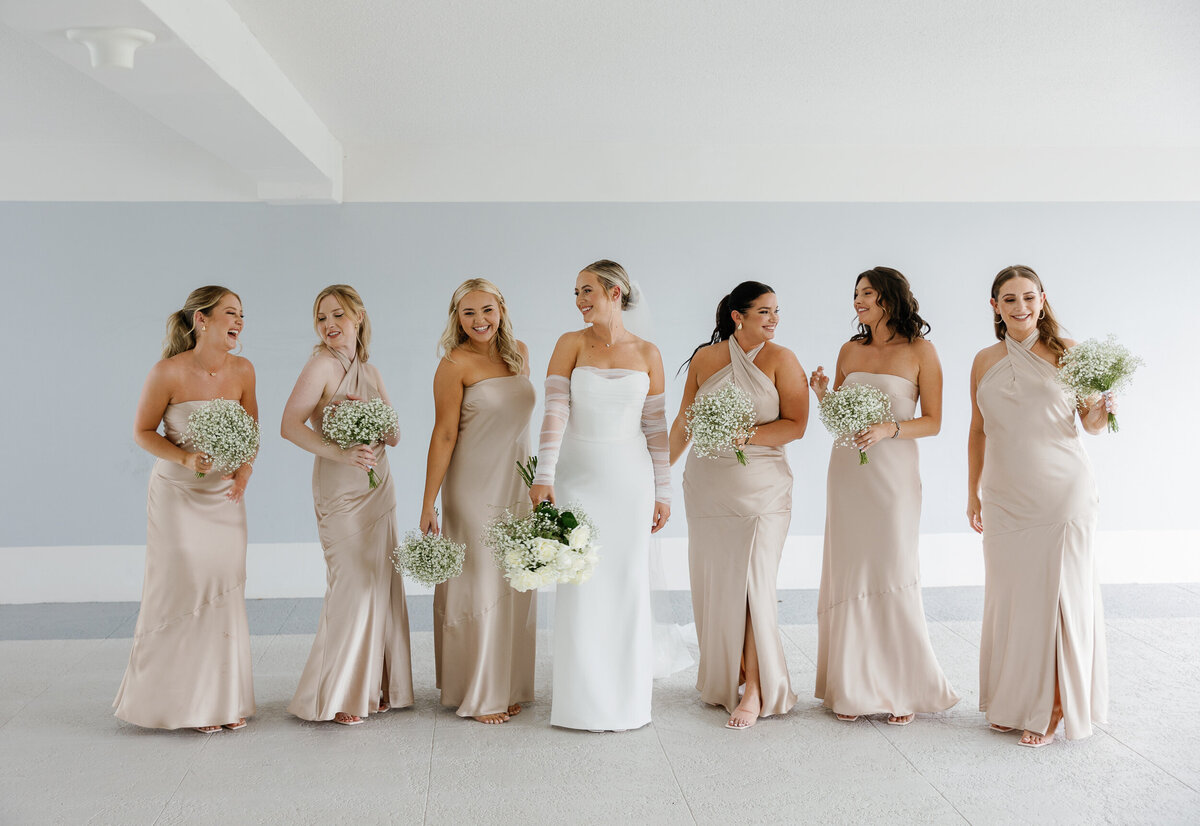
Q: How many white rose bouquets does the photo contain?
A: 1